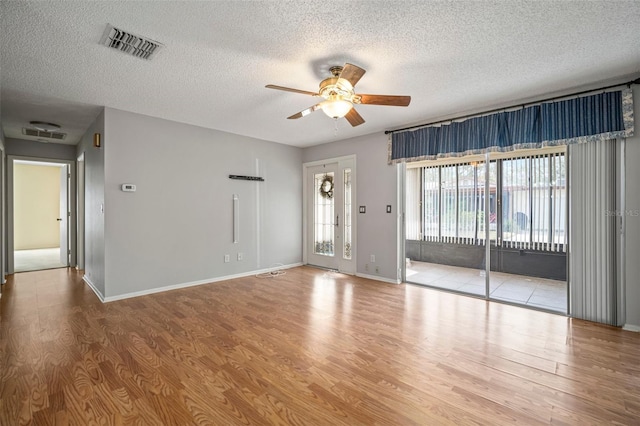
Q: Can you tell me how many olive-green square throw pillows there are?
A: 0